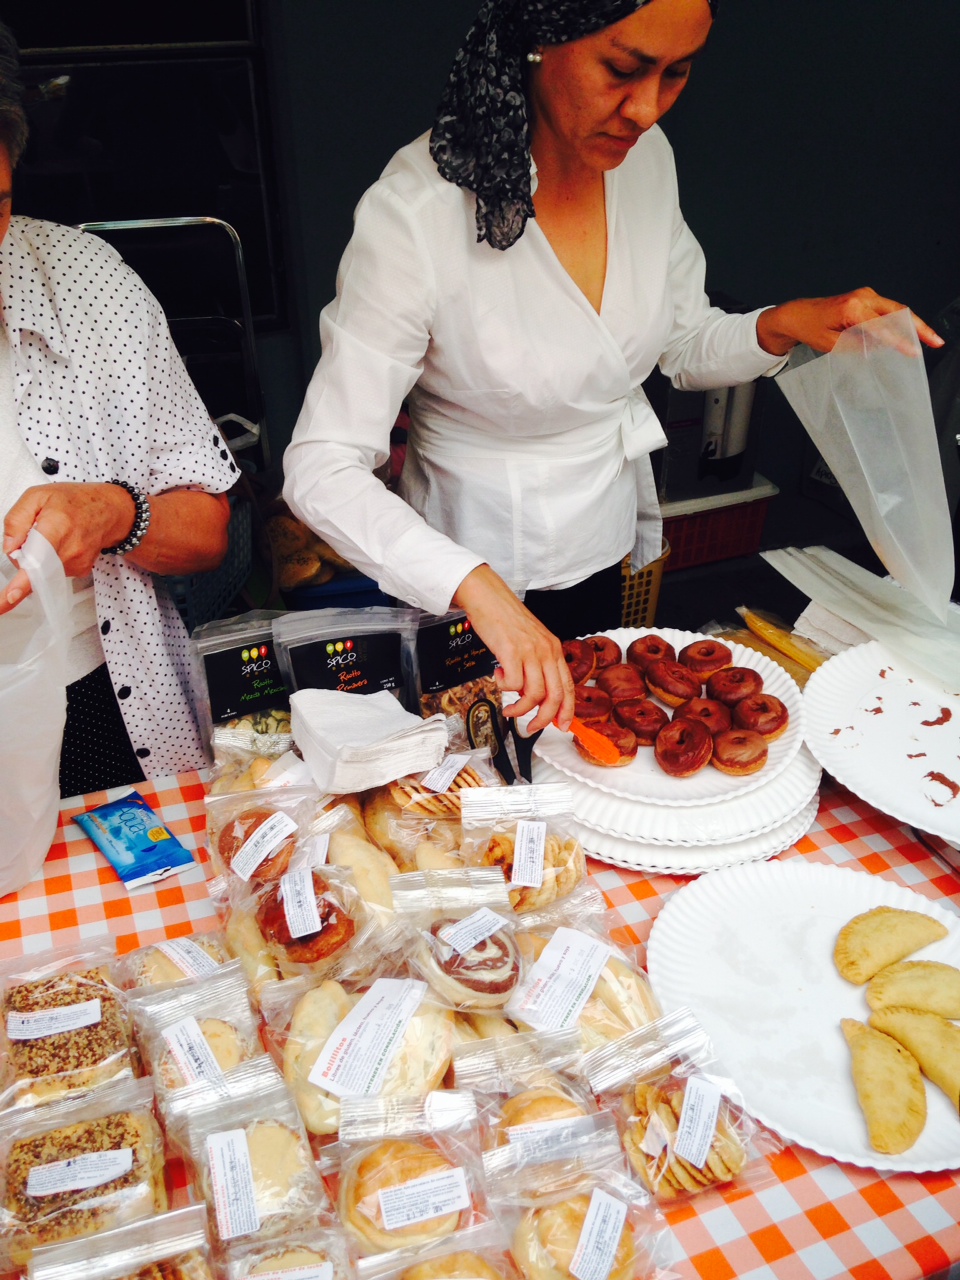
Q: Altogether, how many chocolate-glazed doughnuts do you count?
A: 14